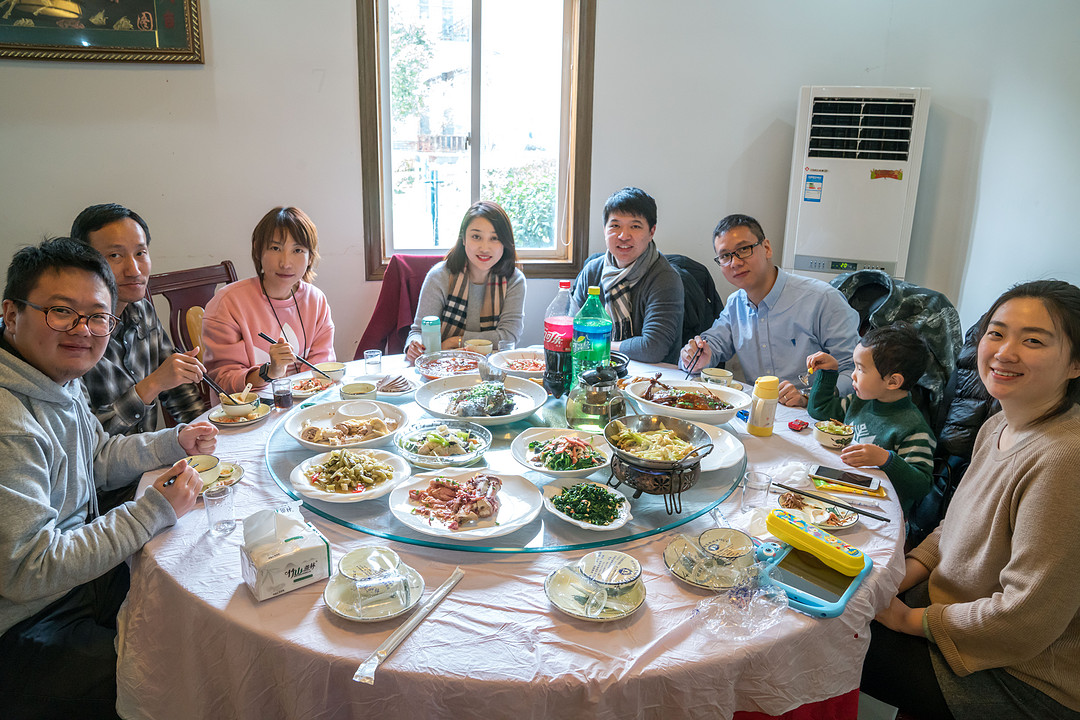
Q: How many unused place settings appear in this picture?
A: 3